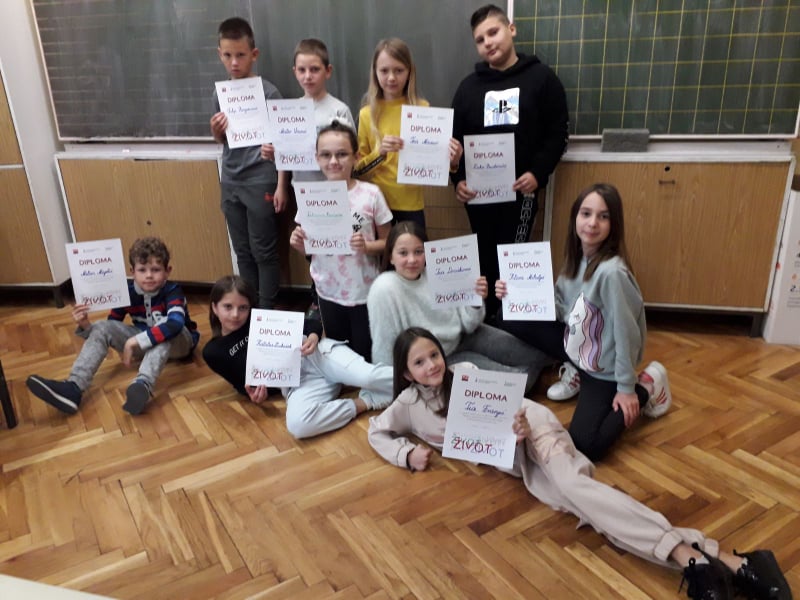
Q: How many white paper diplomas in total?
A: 10